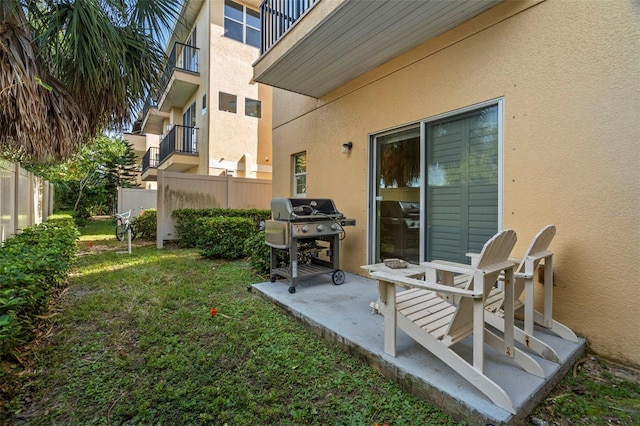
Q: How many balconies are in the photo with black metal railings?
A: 5